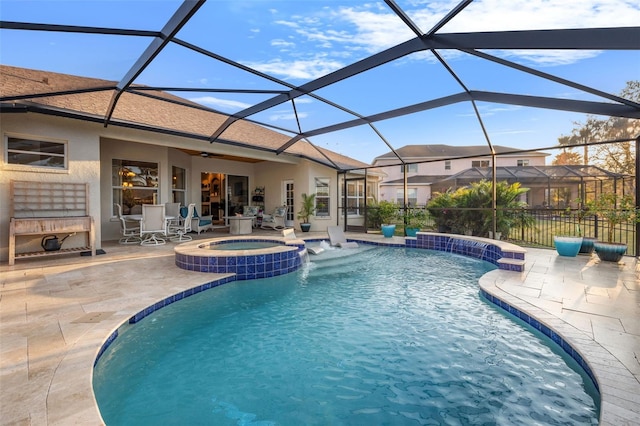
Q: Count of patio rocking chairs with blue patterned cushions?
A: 2